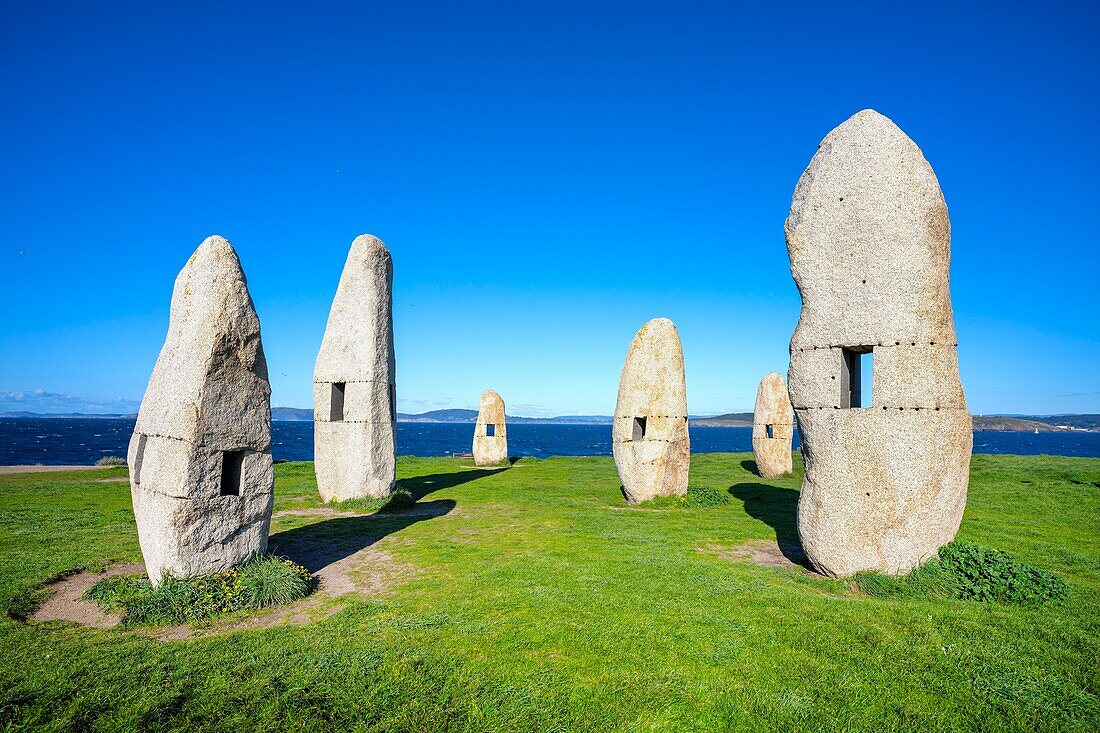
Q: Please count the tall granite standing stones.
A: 6